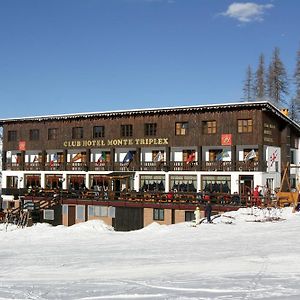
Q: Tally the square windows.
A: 10